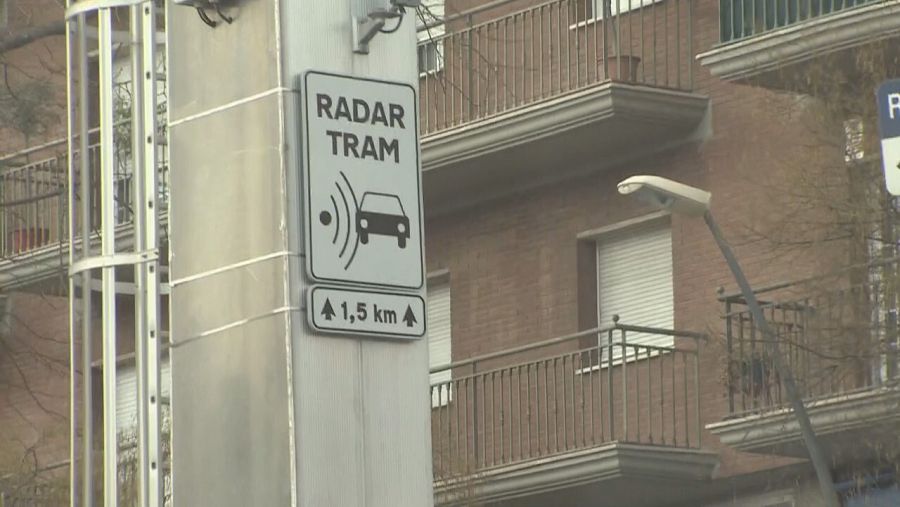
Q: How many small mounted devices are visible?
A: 2